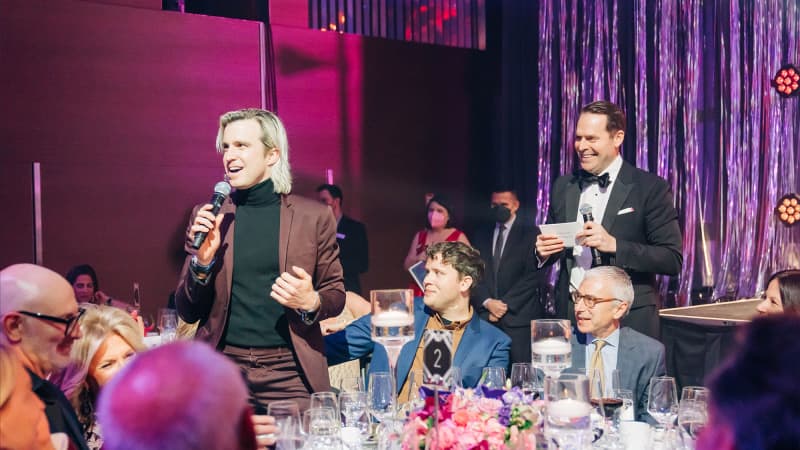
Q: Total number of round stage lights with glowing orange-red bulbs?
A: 2